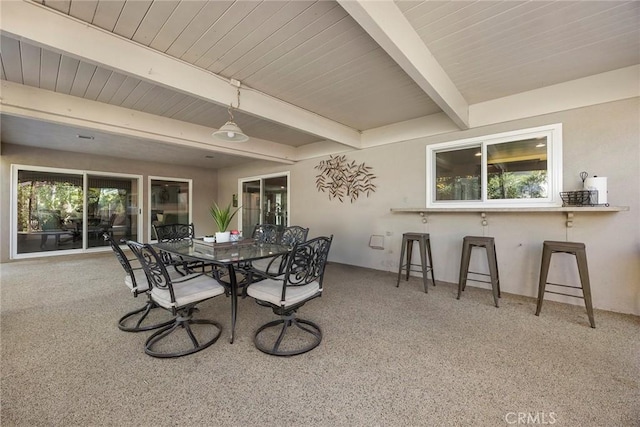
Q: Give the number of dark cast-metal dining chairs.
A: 6